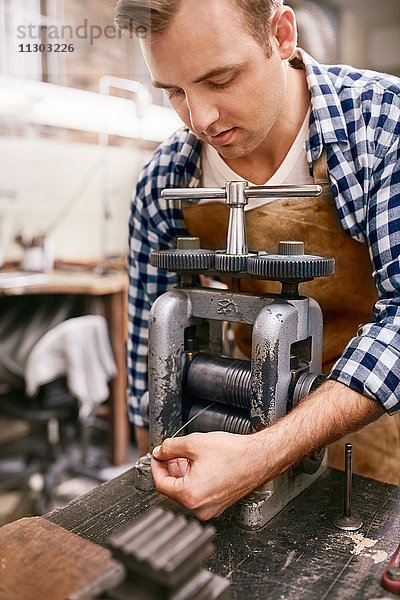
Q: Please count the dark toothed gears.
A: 3